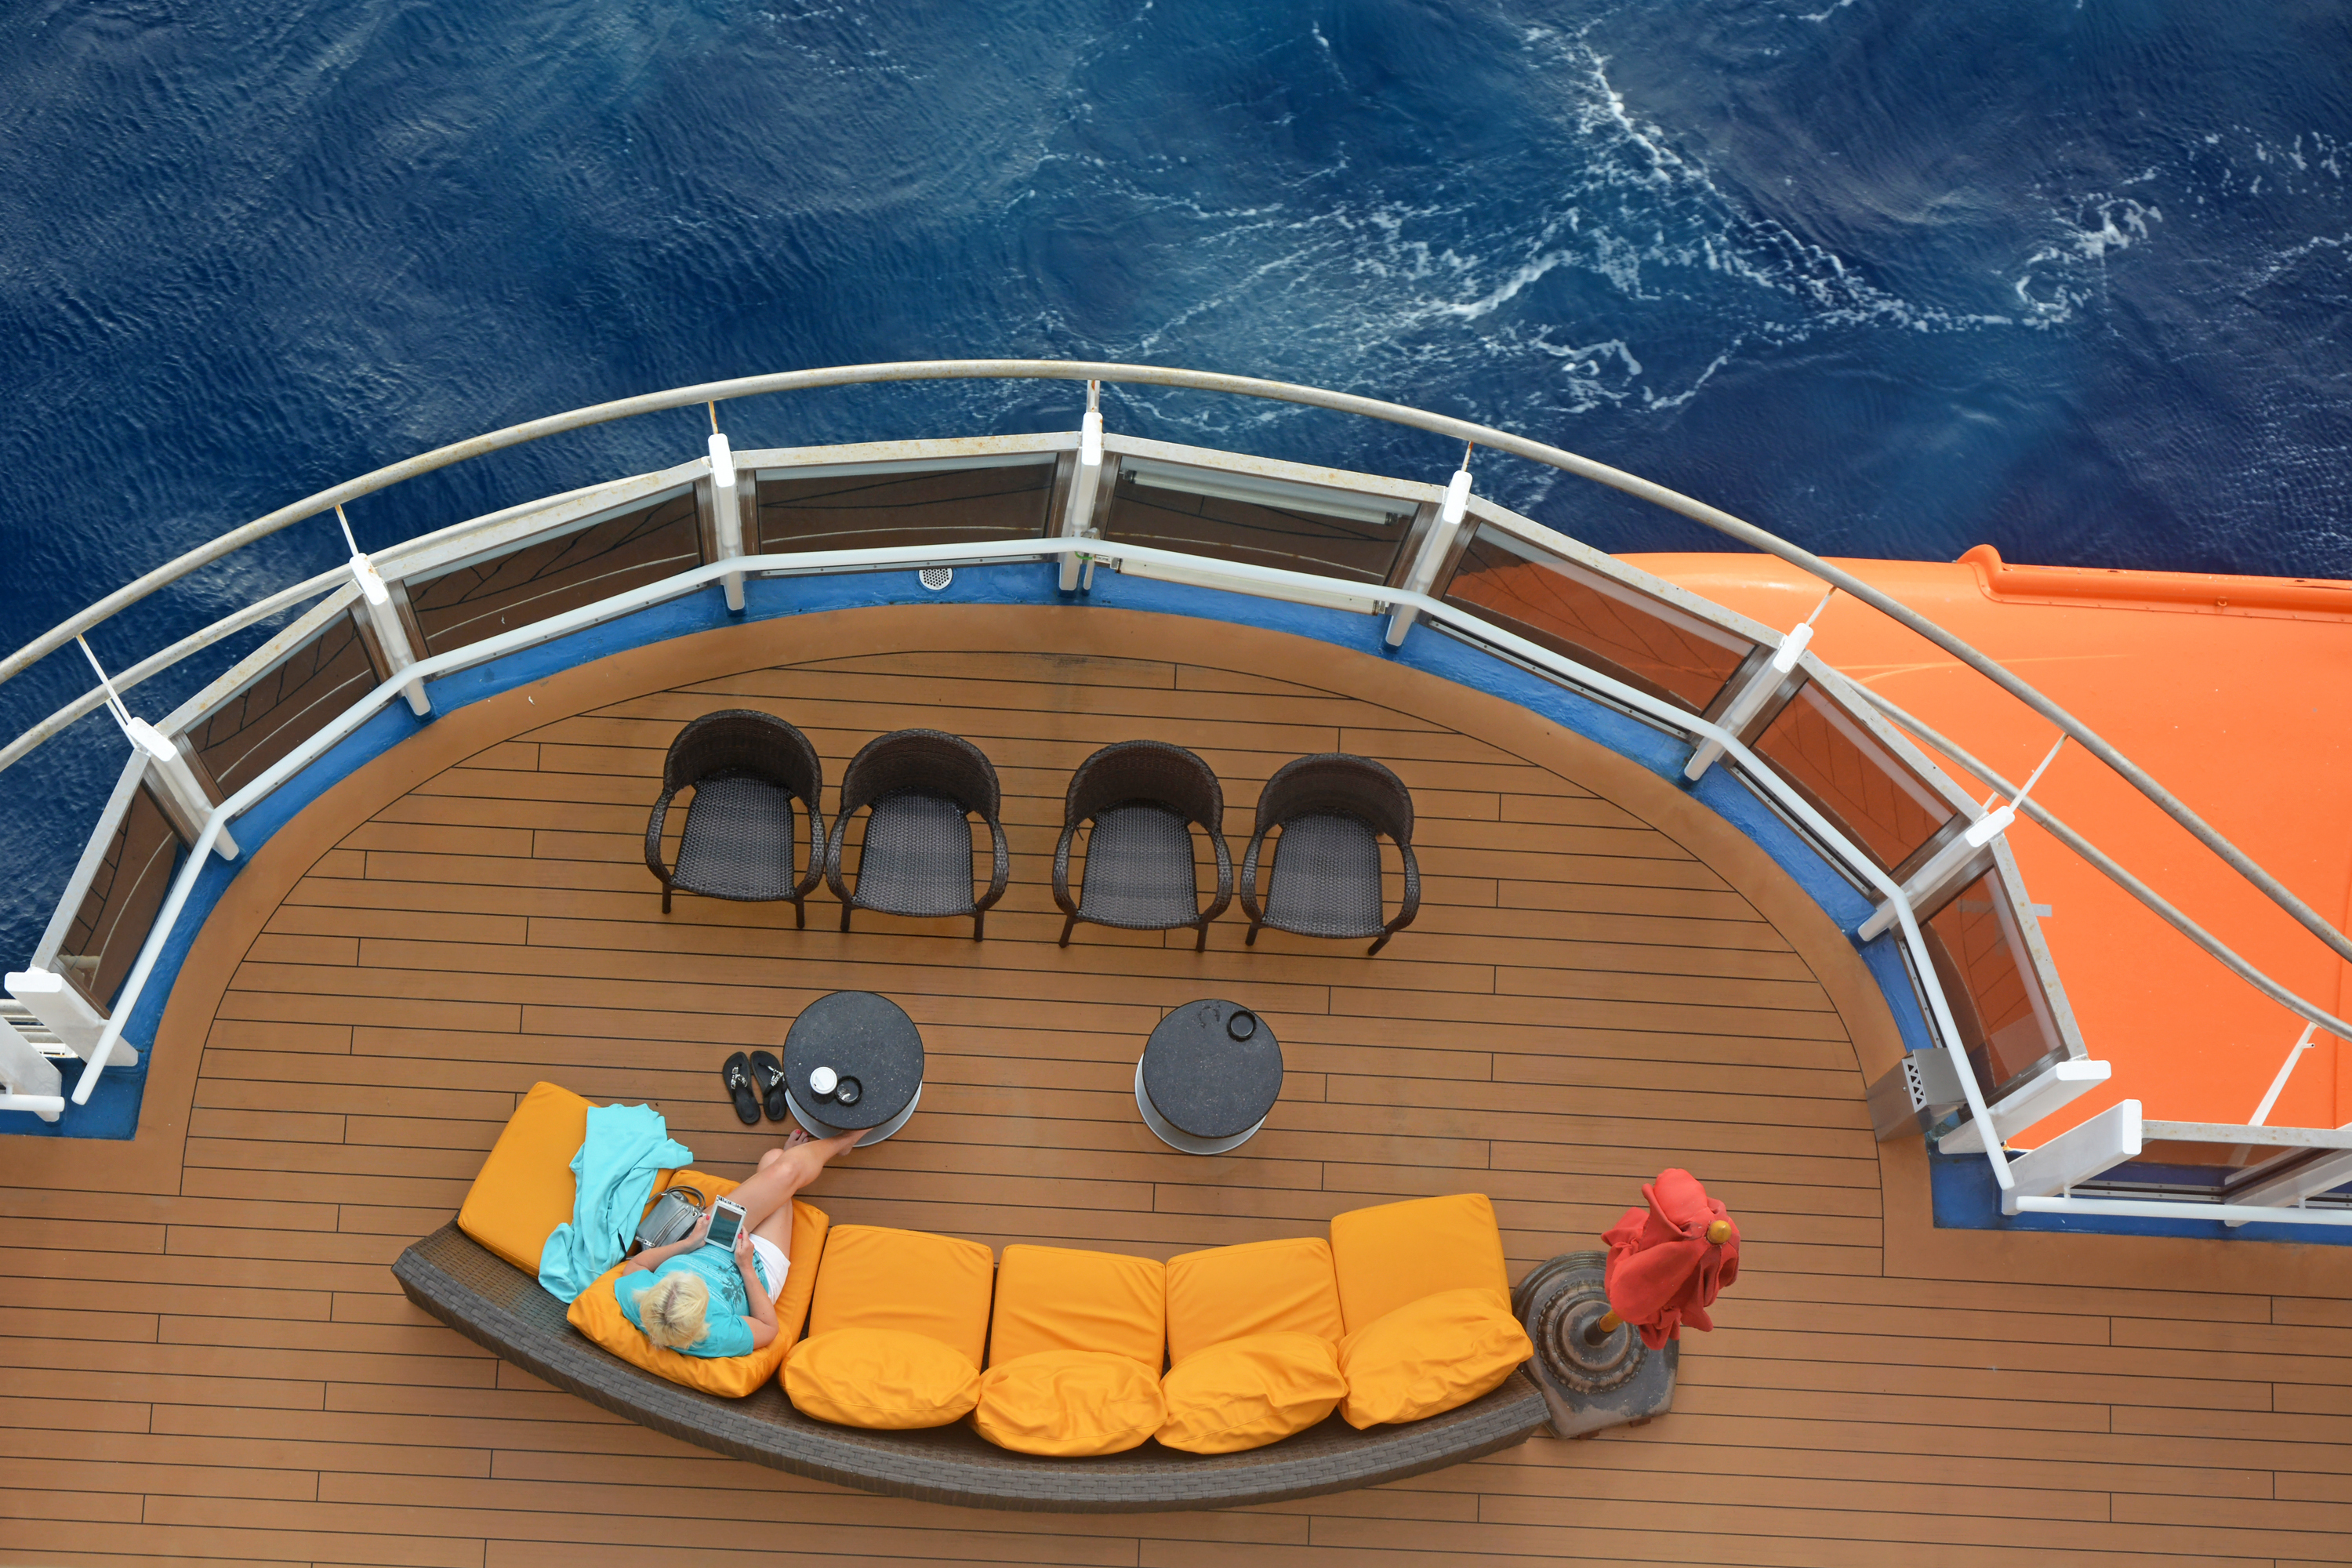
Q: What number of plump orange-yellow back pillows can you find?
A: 5